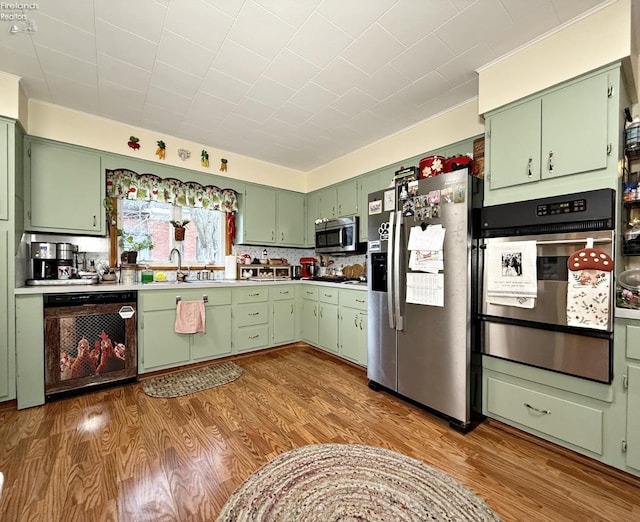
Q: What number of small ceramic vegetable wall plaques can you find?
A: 5